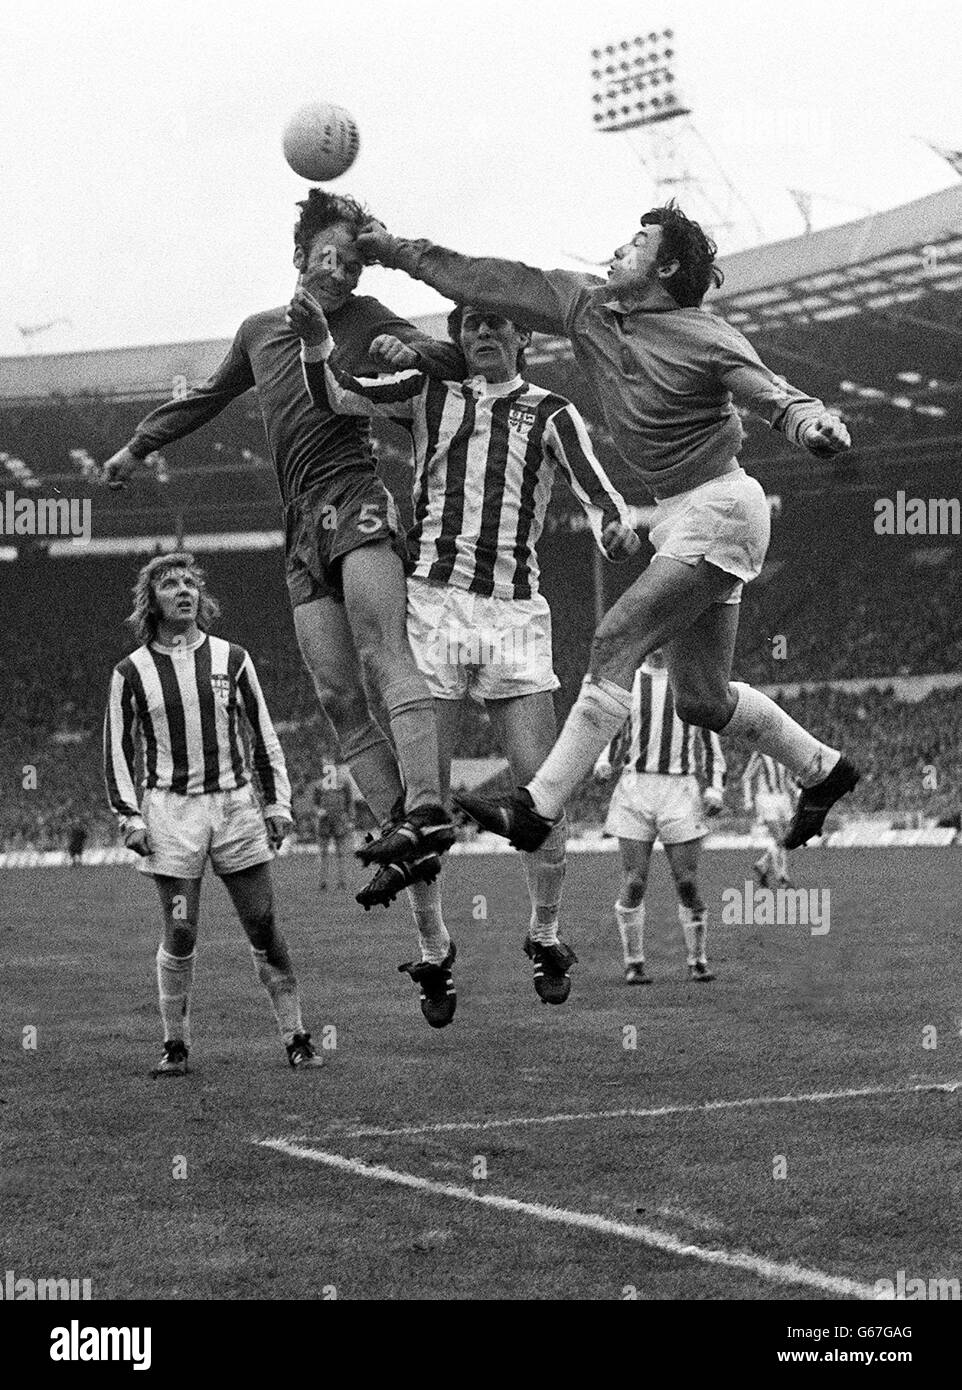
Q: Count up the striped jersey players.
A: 4